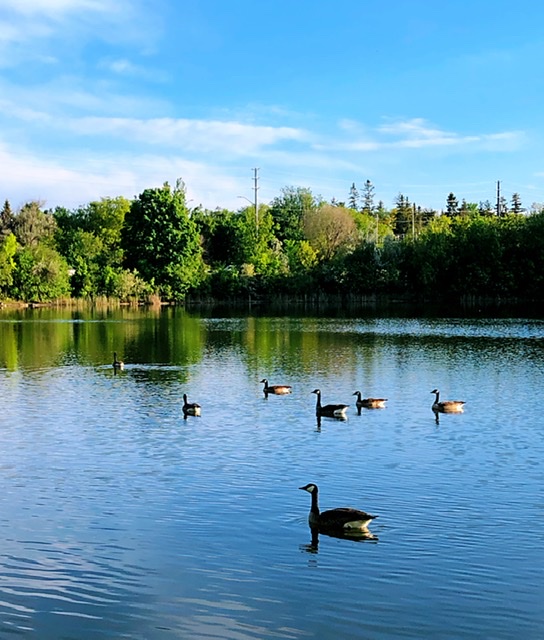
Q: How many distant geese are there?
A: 6